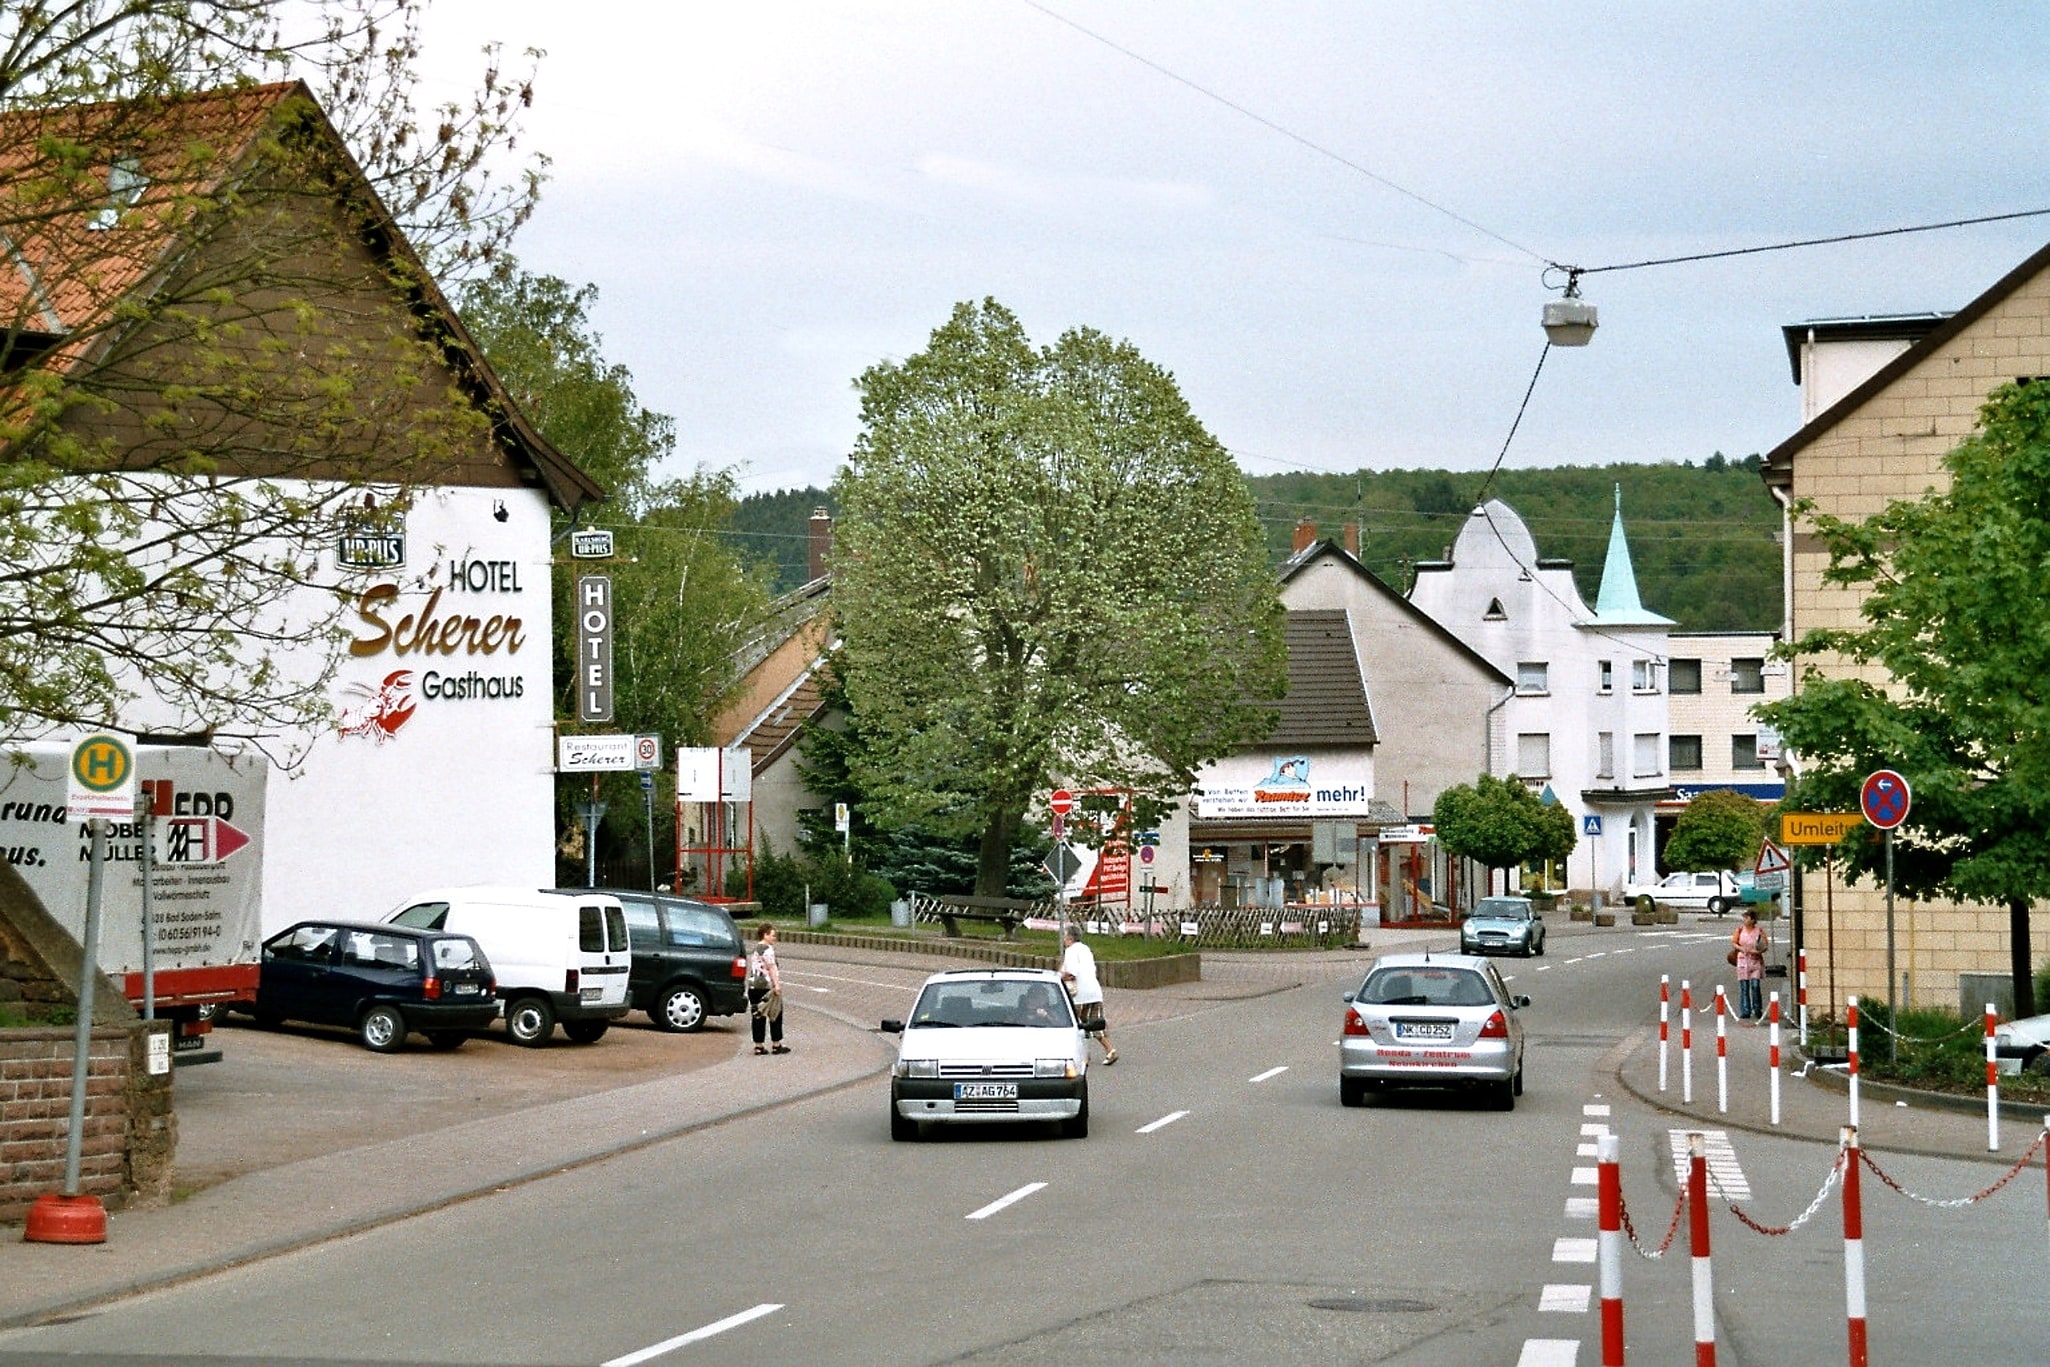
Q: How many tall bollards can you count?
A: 11